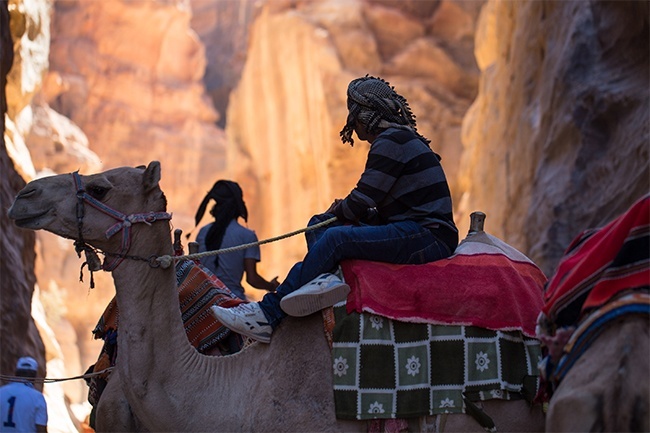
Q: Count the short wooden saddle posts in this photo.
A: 3